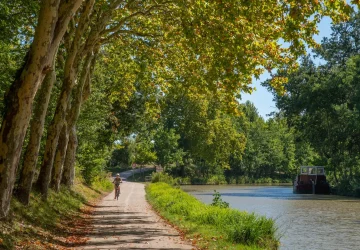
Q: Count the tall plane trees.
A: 5